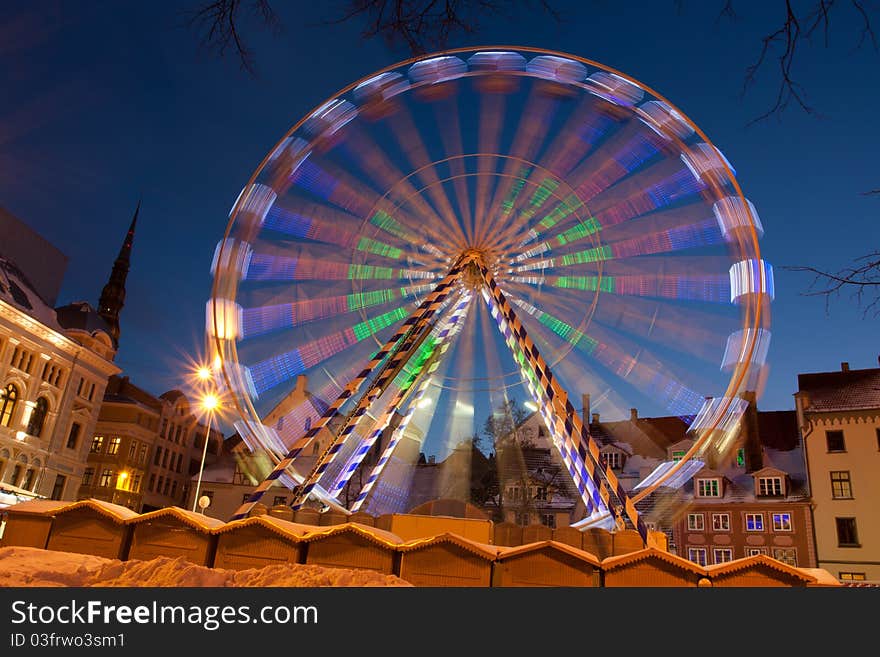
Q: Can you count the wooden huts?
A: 8